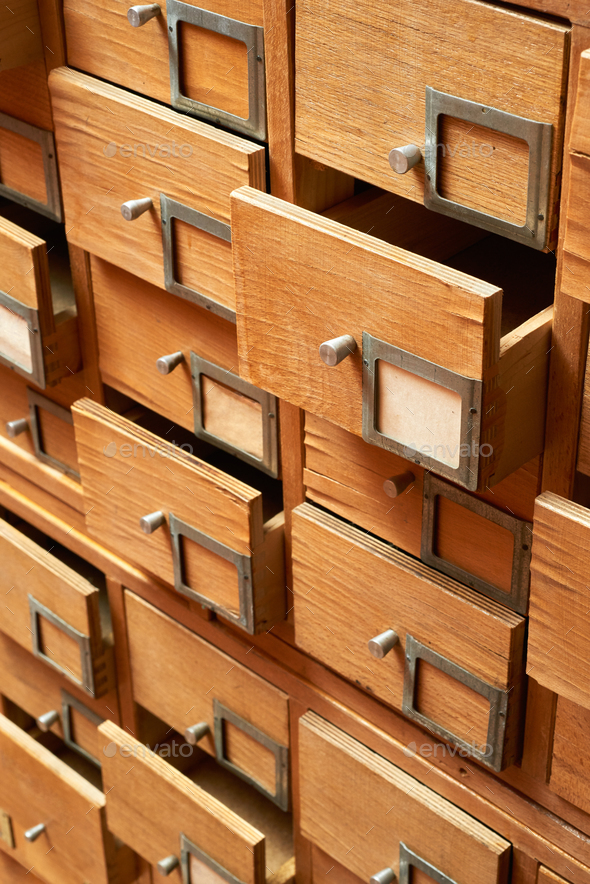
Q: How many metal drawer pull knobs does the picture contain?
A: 14